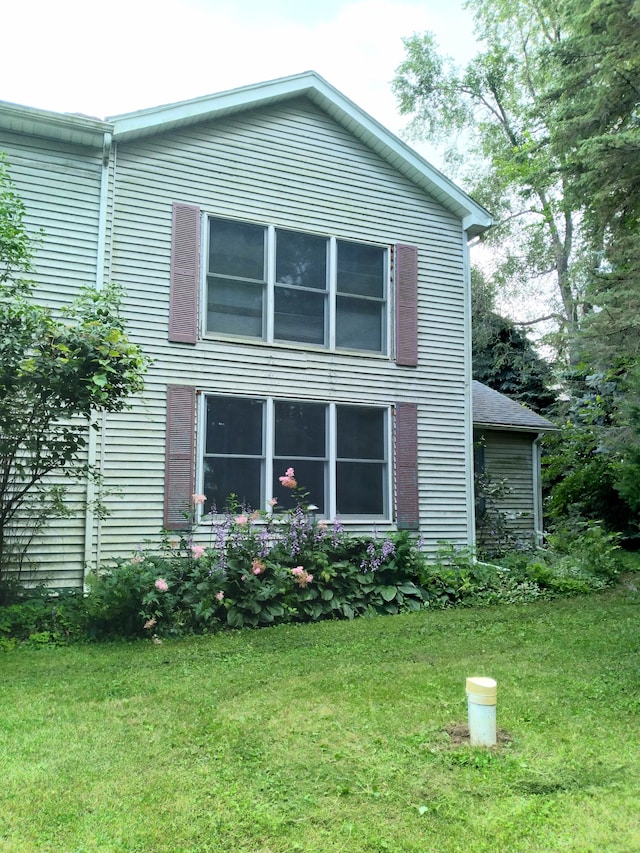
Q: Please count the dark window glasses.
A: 12